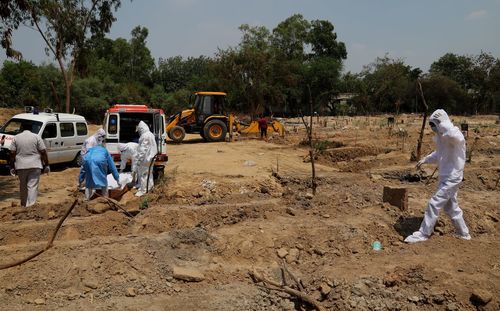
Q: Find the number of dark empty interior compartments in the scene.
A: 1